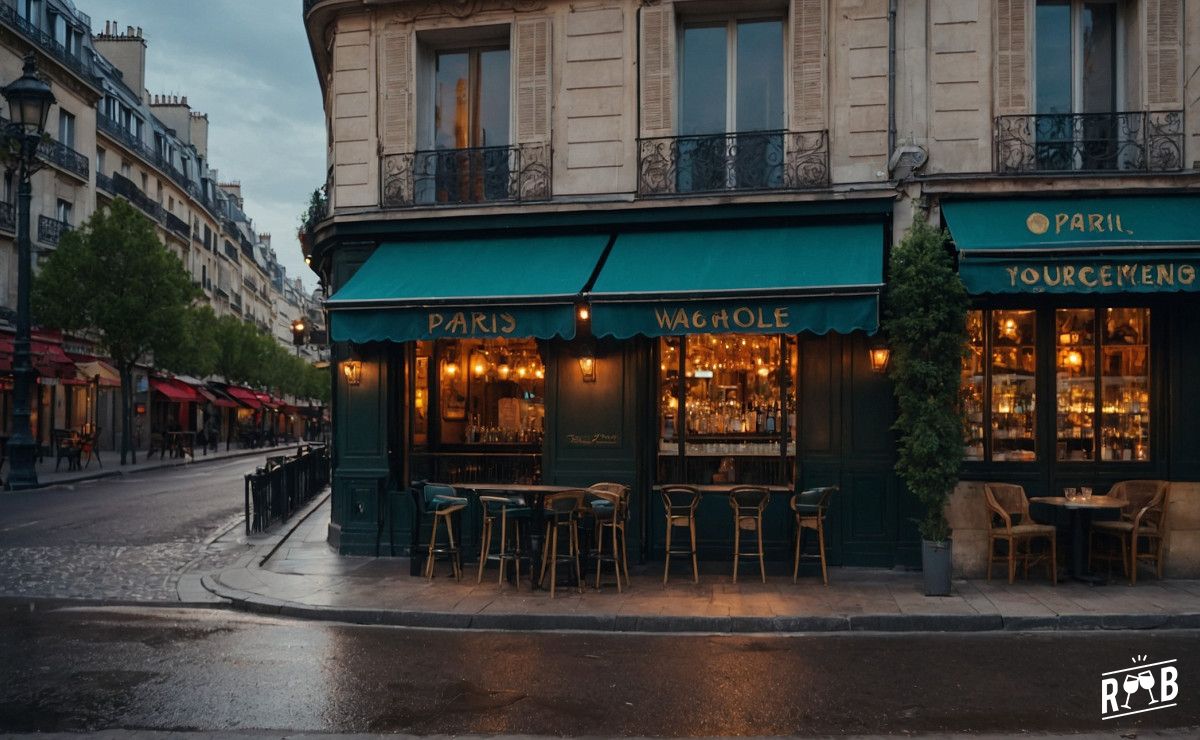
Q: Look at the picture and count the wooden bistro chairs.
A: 9